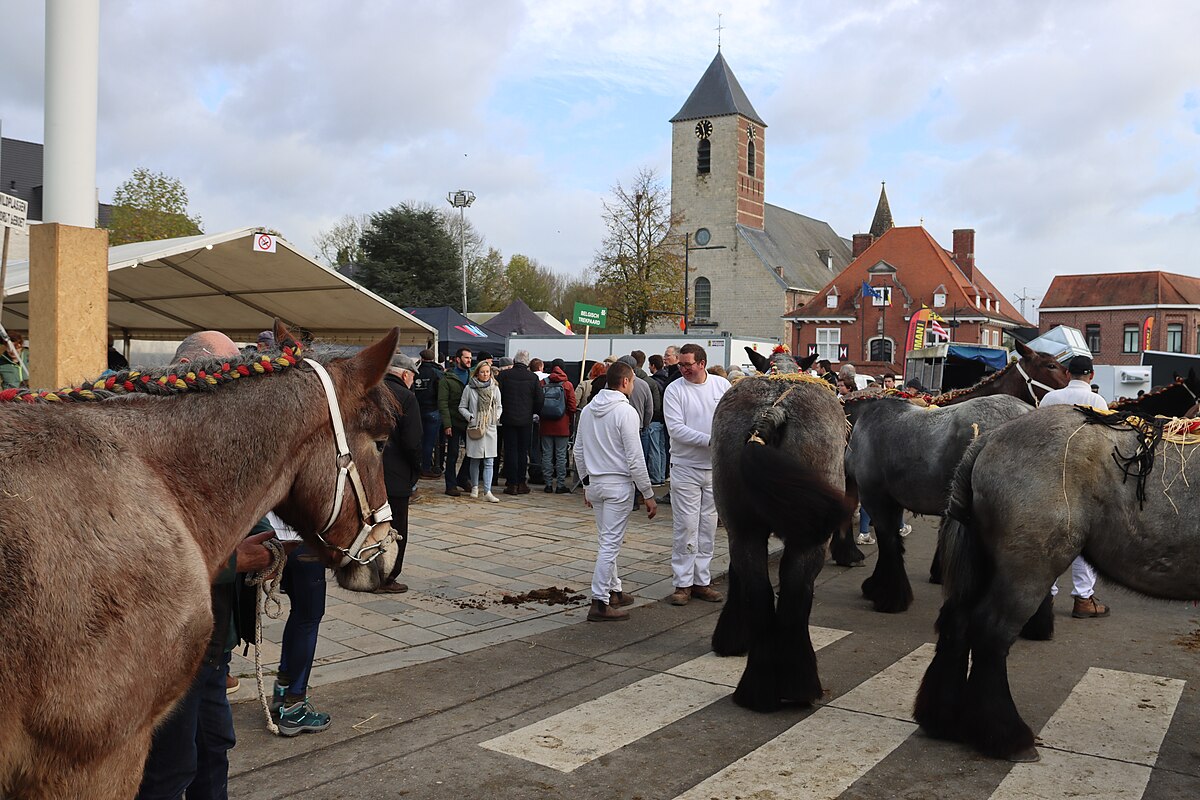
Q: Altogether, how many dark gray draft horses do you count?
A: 3